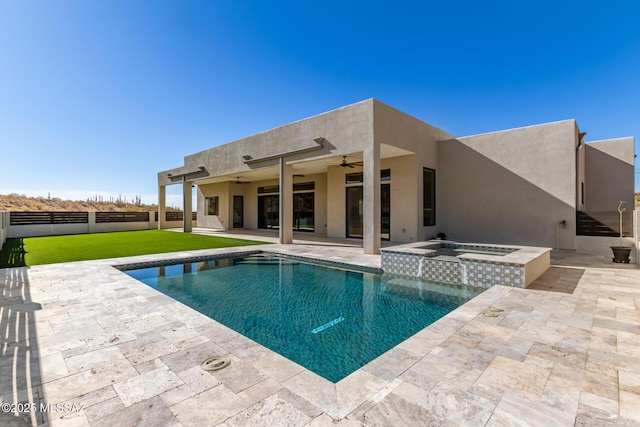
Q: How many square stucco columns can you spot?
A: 4